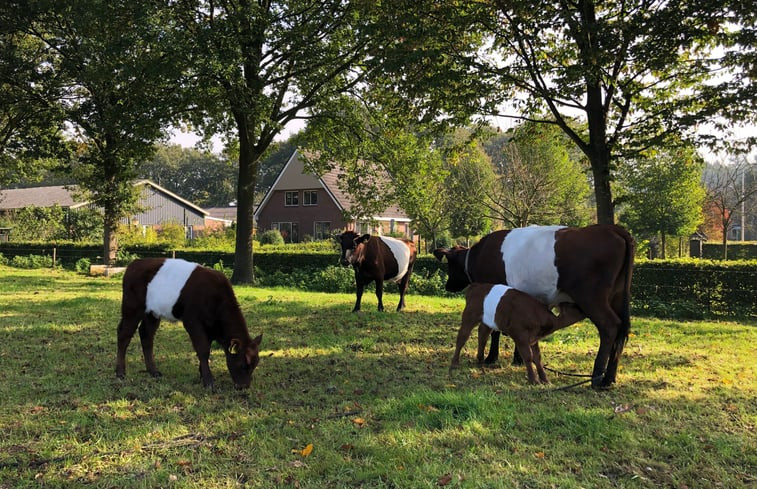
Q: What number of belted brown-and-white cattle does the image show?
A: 4